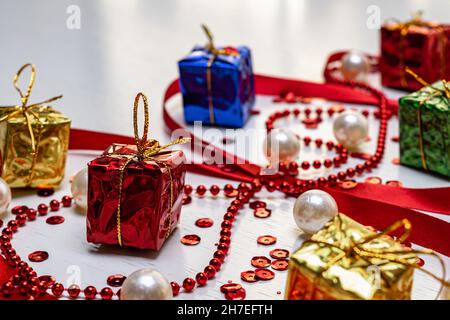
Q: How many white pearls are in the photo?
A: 7